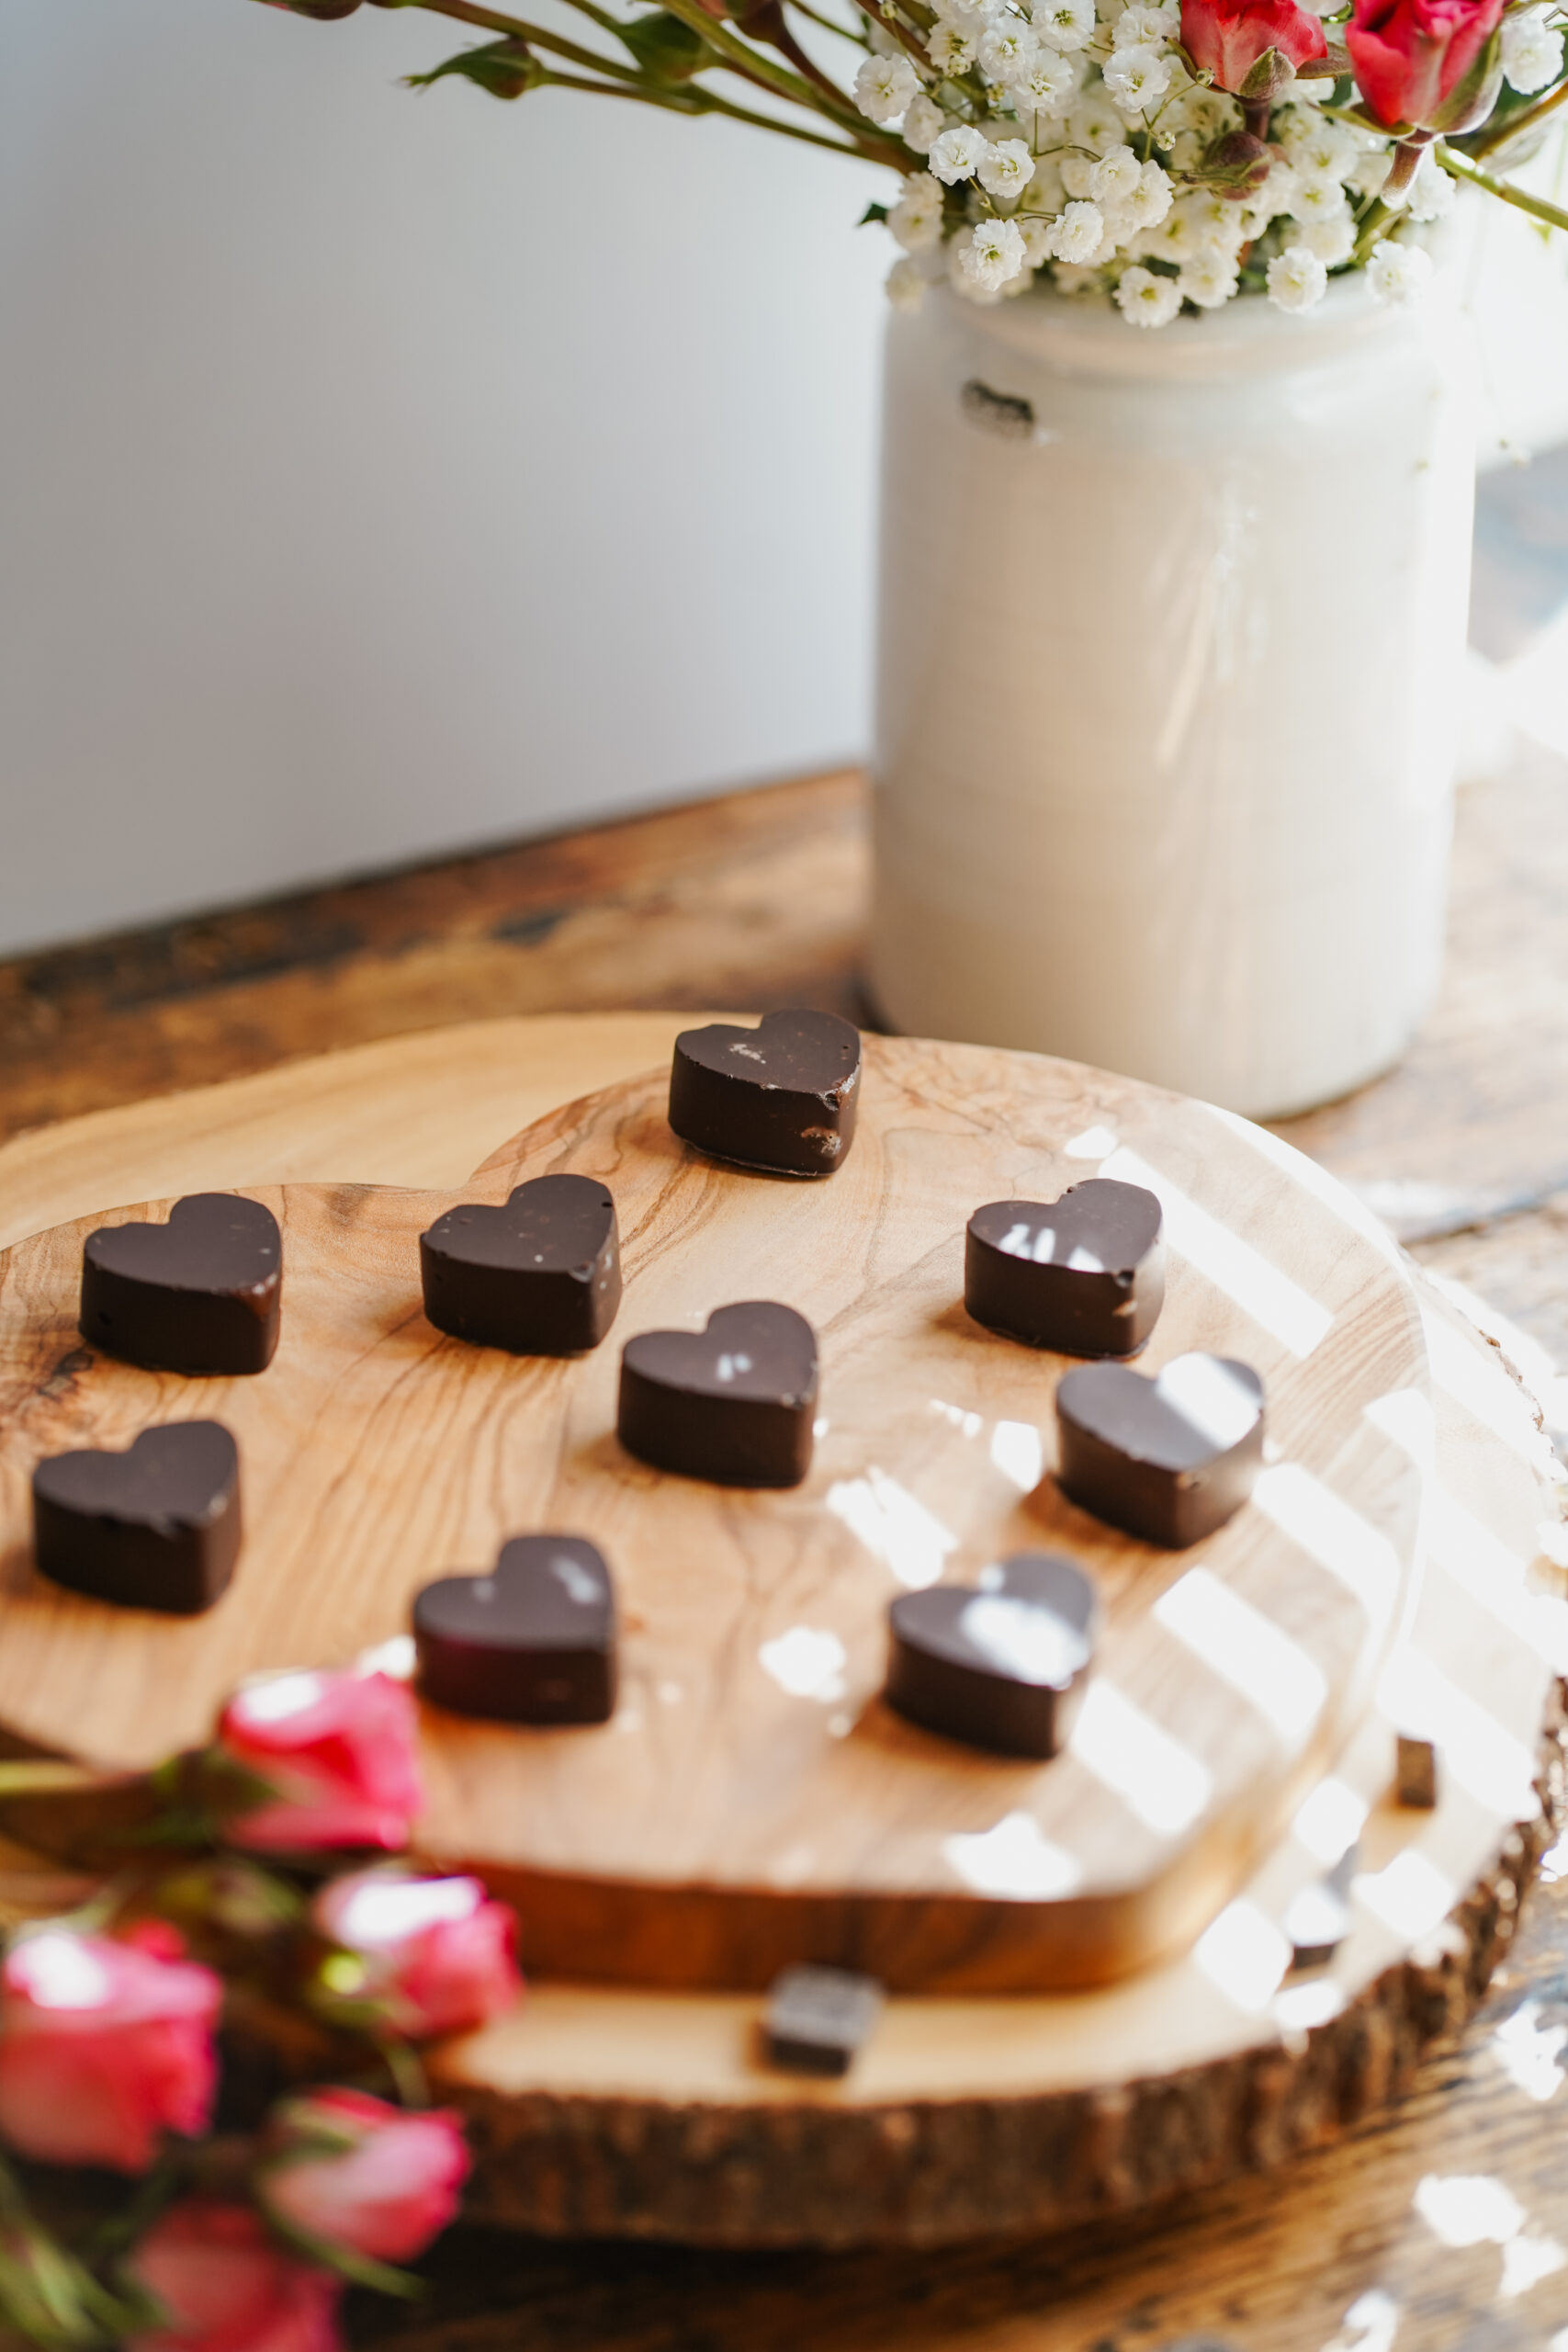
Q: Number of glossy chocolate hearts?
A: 9